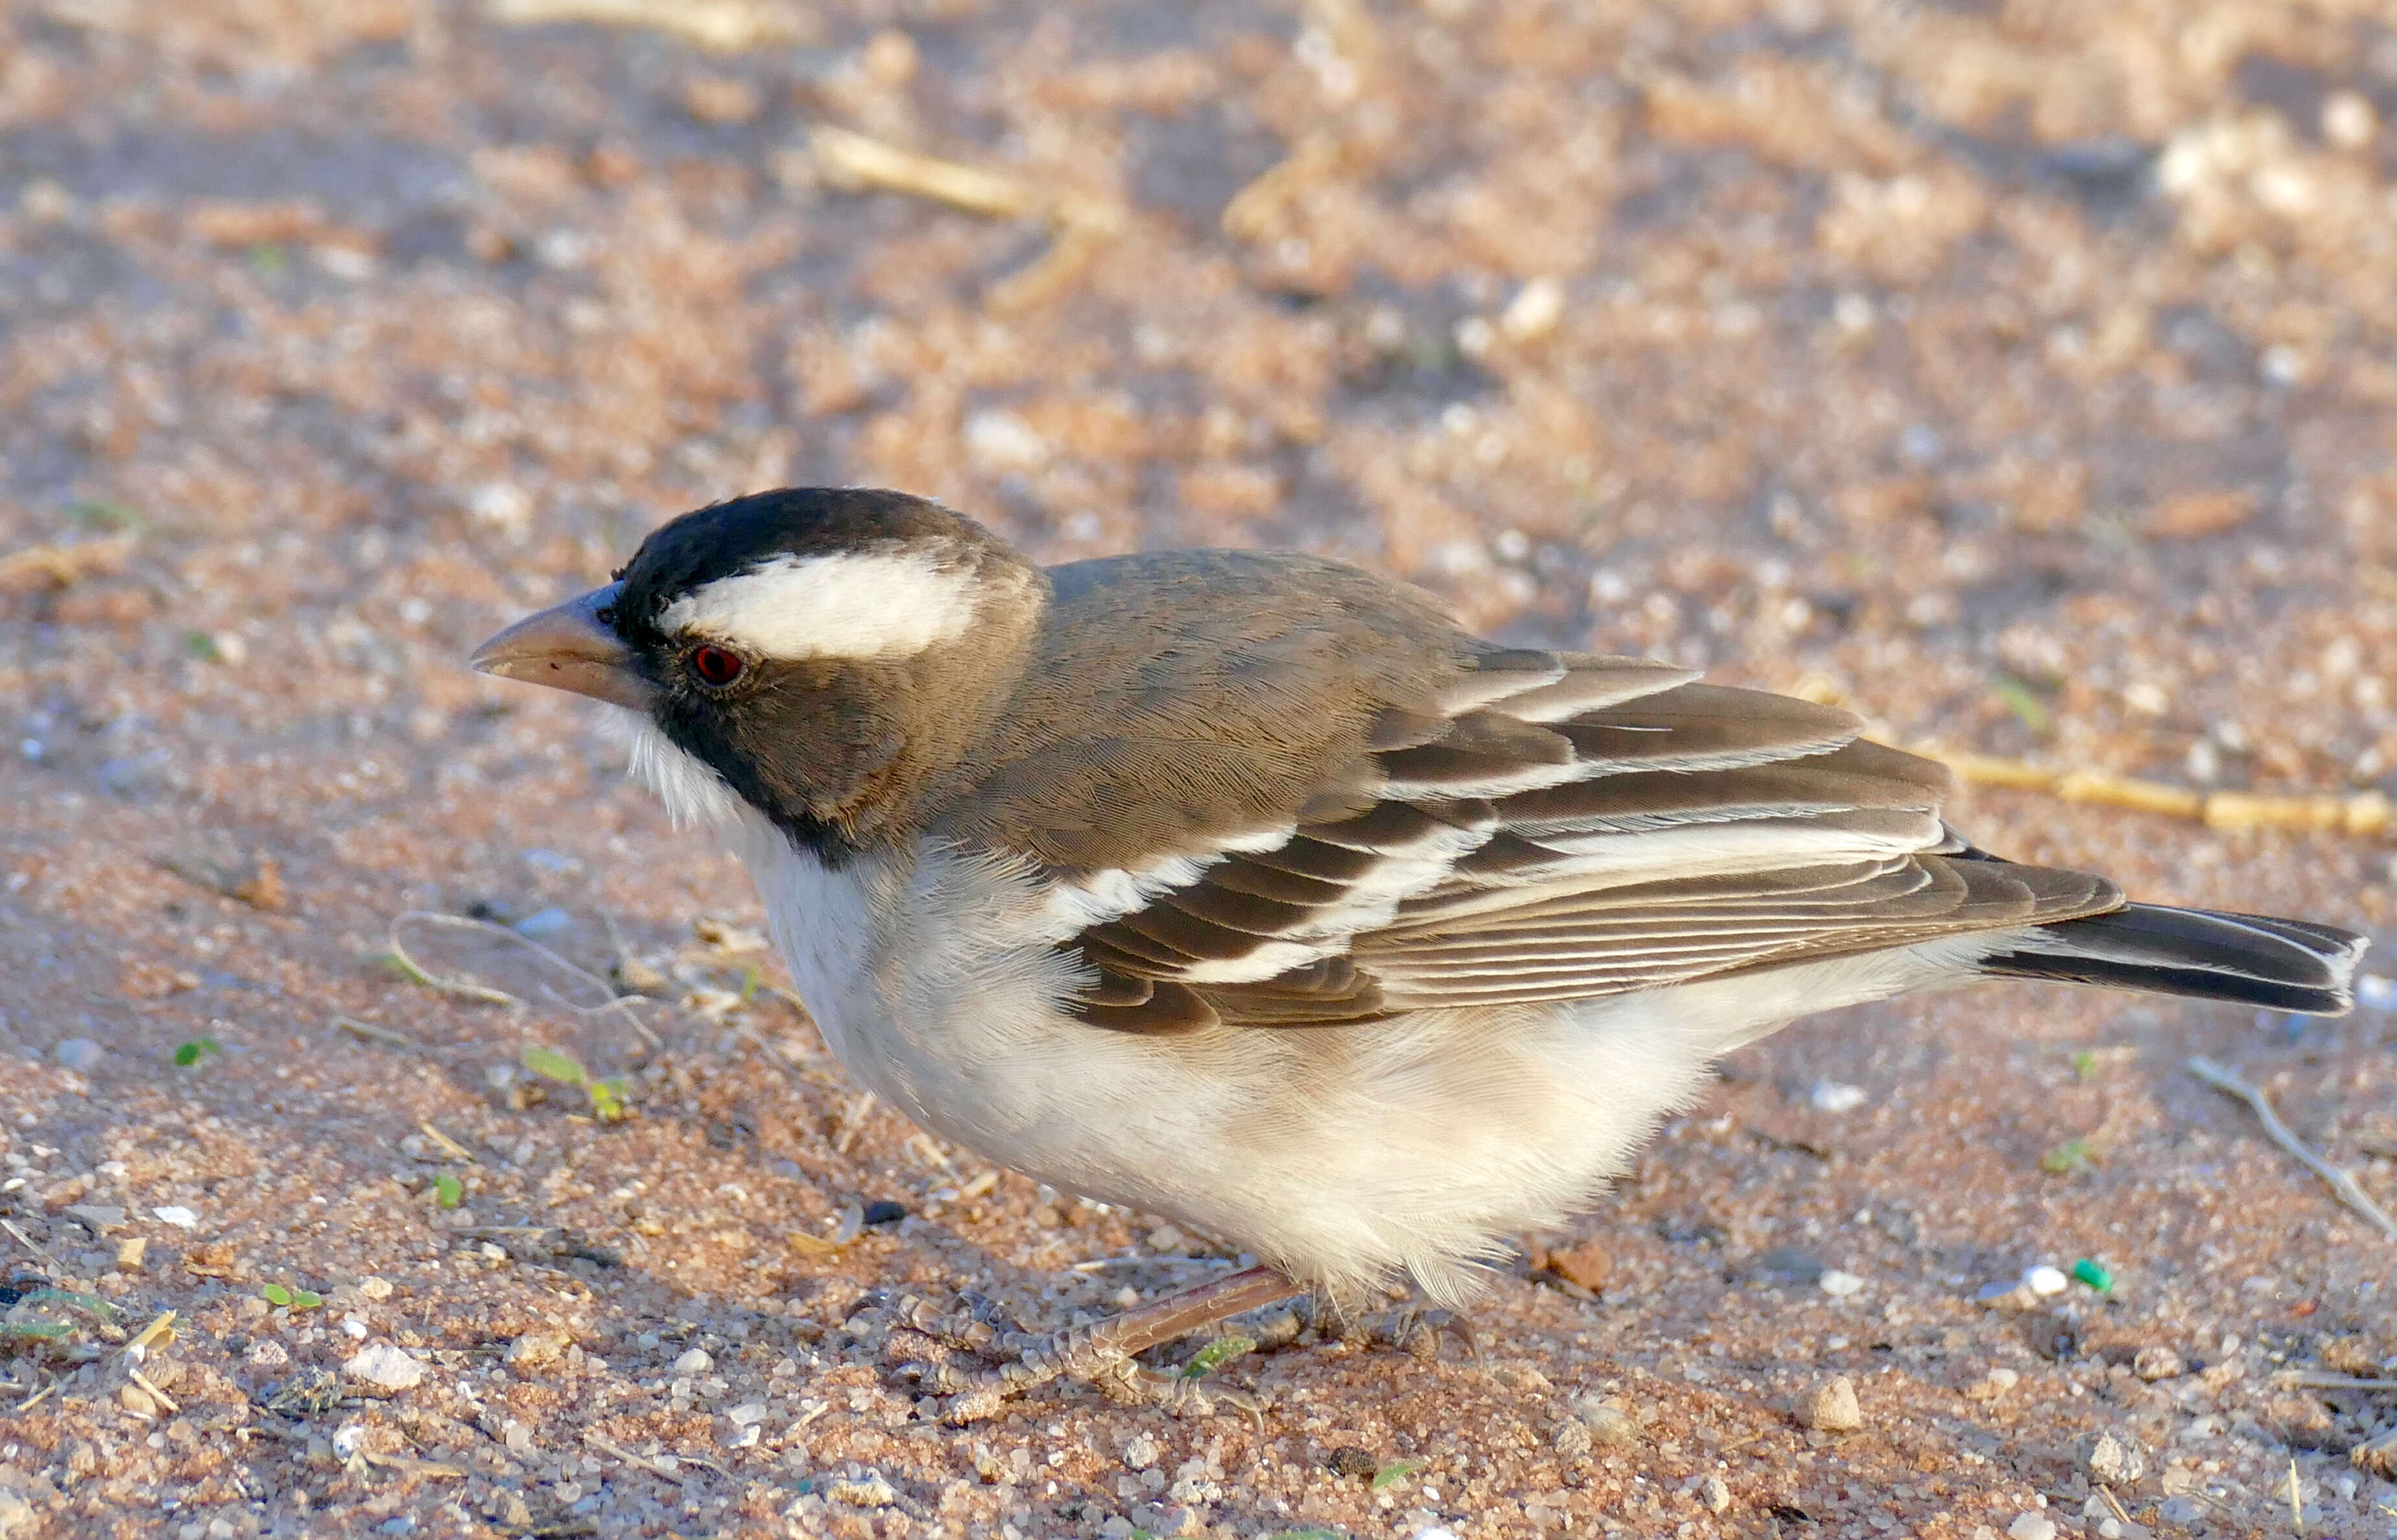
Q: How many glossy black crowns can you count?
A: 1